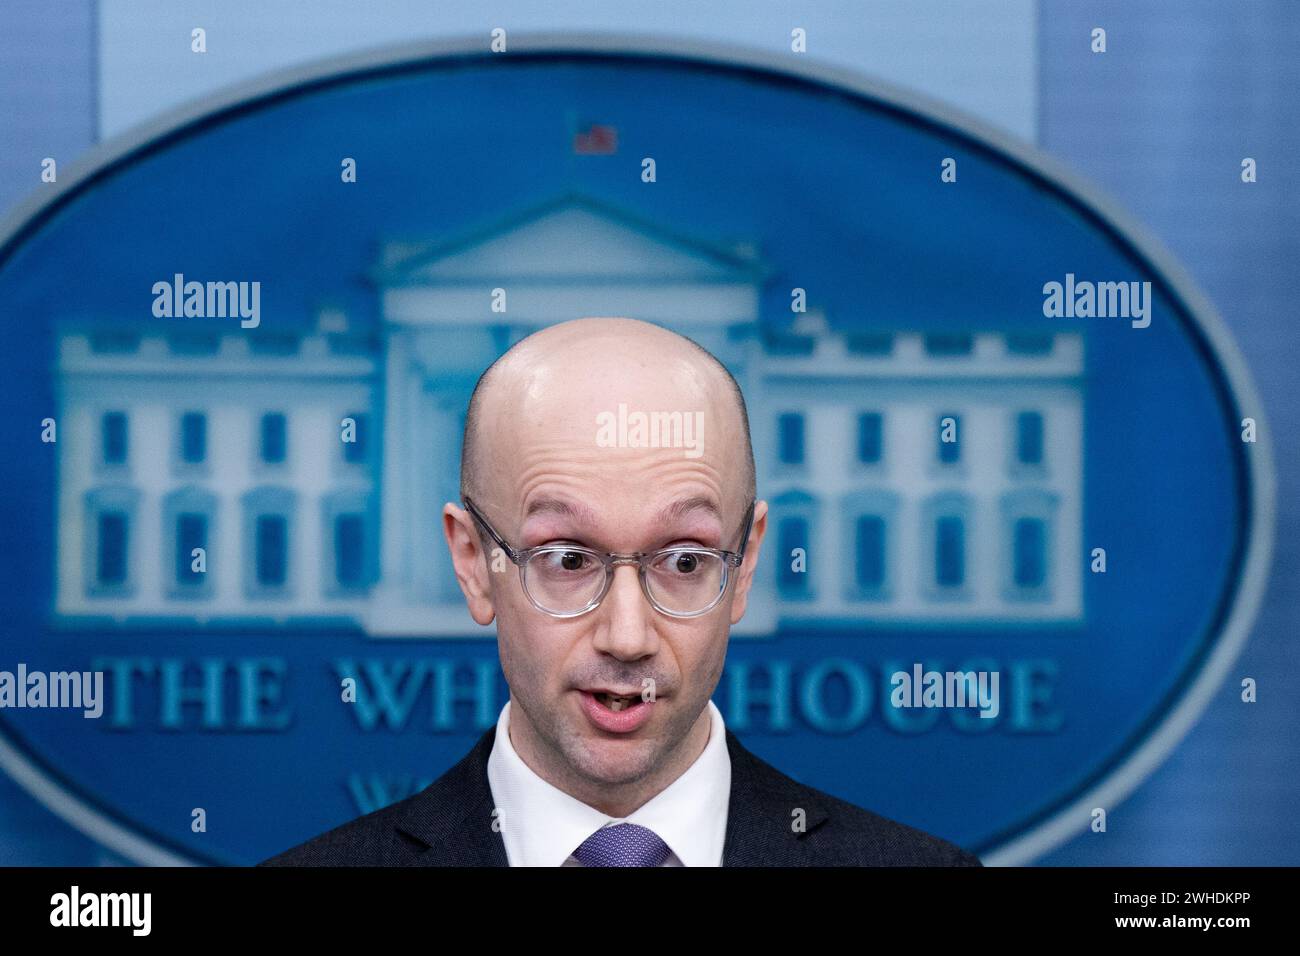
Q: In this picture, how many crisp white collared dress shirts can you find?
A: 1